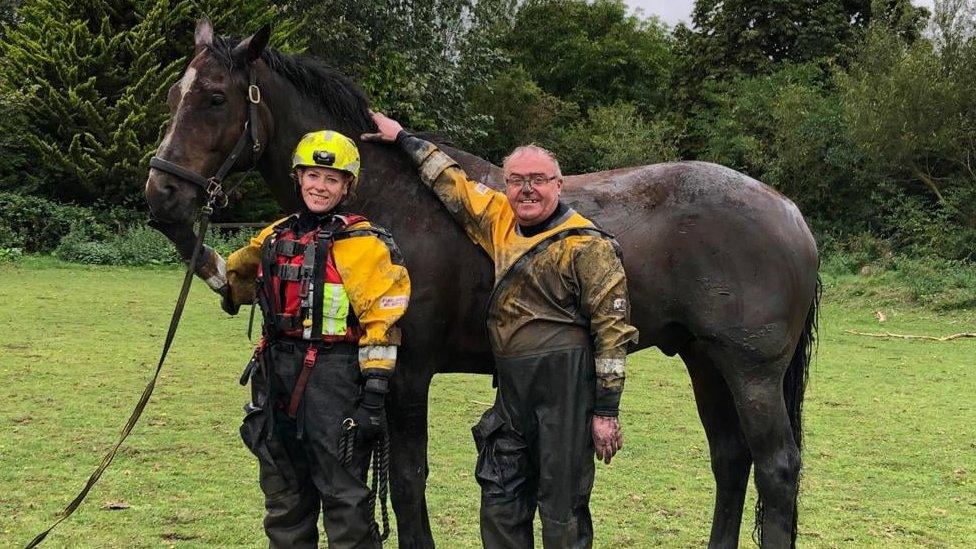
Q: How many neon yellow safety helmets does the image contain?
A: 1